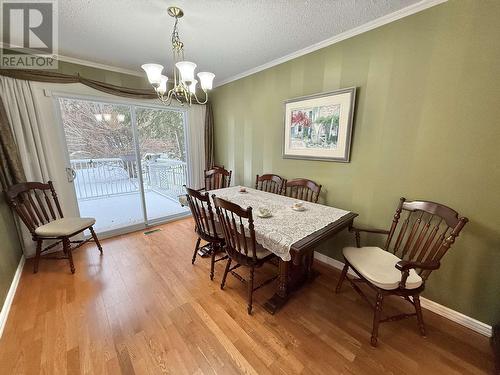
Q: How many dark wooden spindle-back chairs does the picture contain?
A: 7